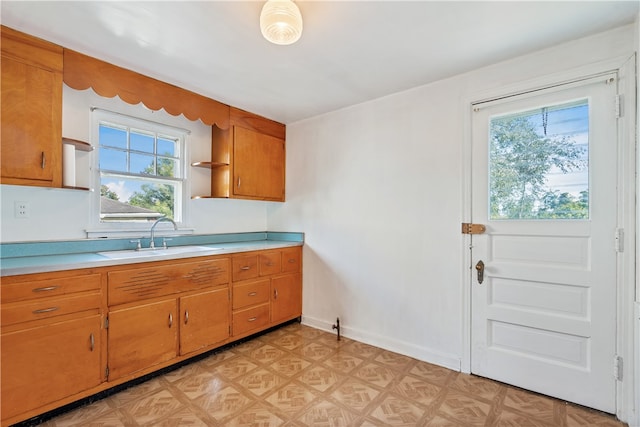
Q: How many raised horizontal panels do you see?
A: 3